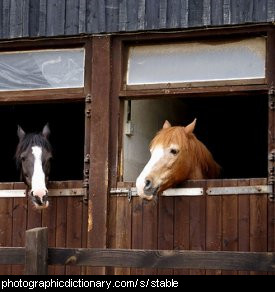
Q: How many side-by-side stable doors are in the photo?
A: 2